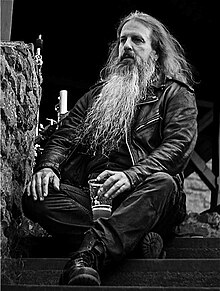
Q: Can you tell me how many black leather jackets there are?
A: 1